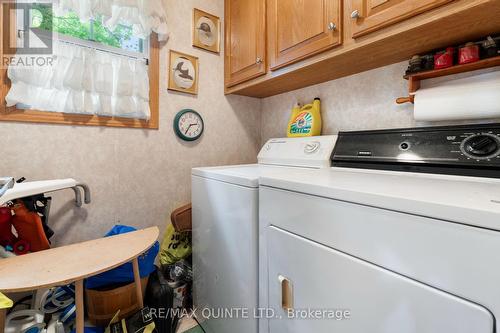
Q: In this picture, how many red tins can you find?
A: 2